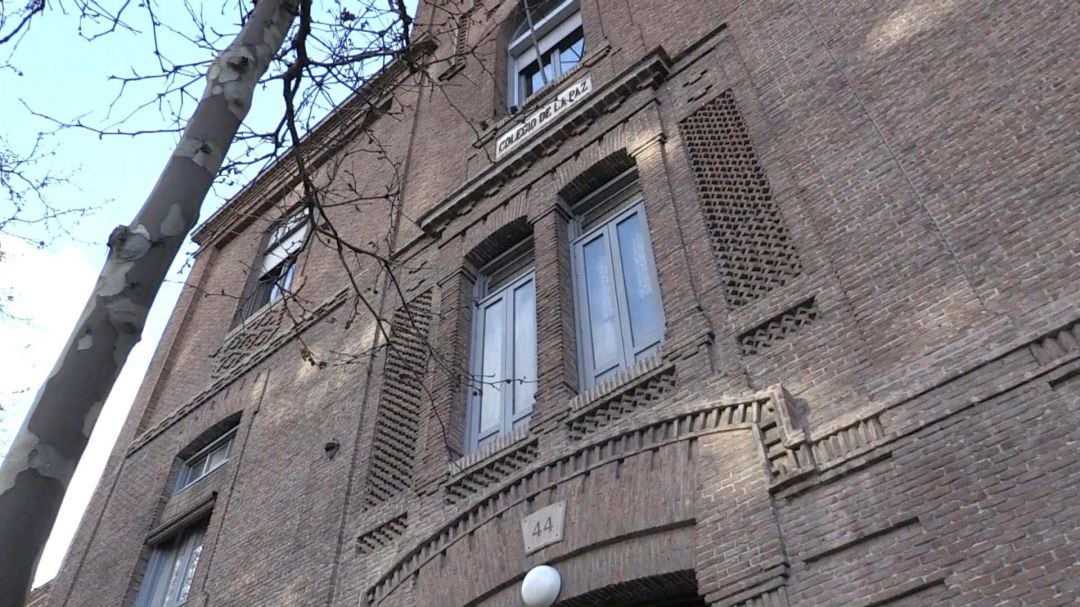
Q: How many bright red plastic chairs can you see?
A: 0